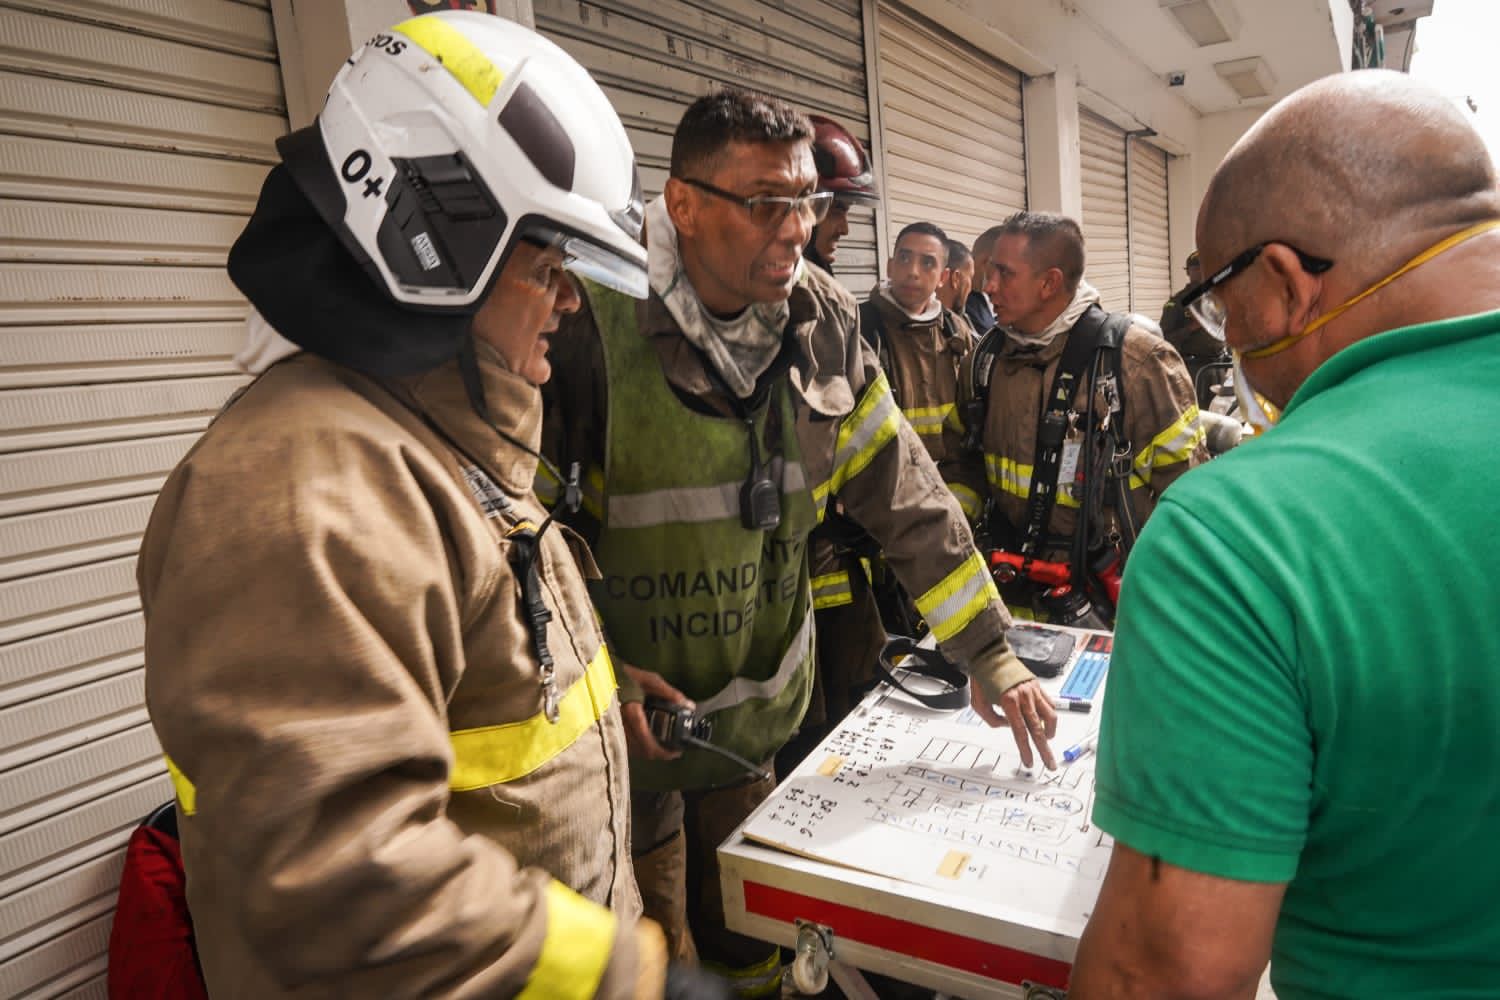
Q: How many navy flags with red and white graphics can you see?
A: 0